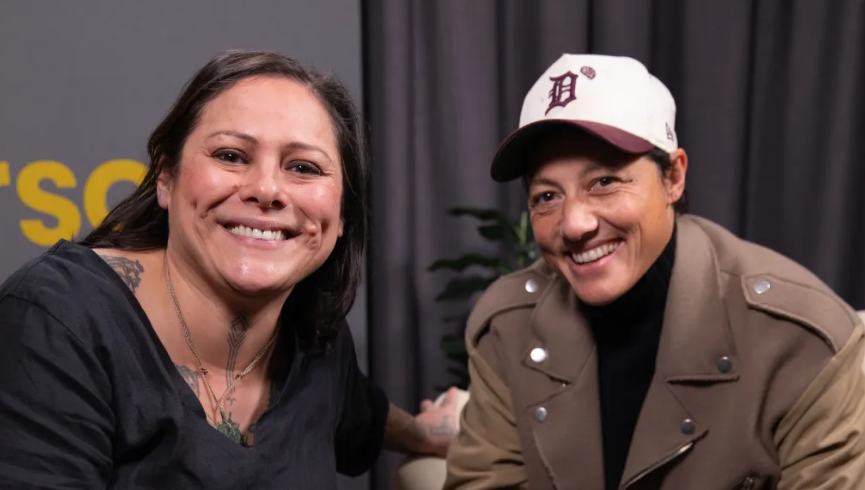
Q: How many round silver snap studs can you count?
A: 6